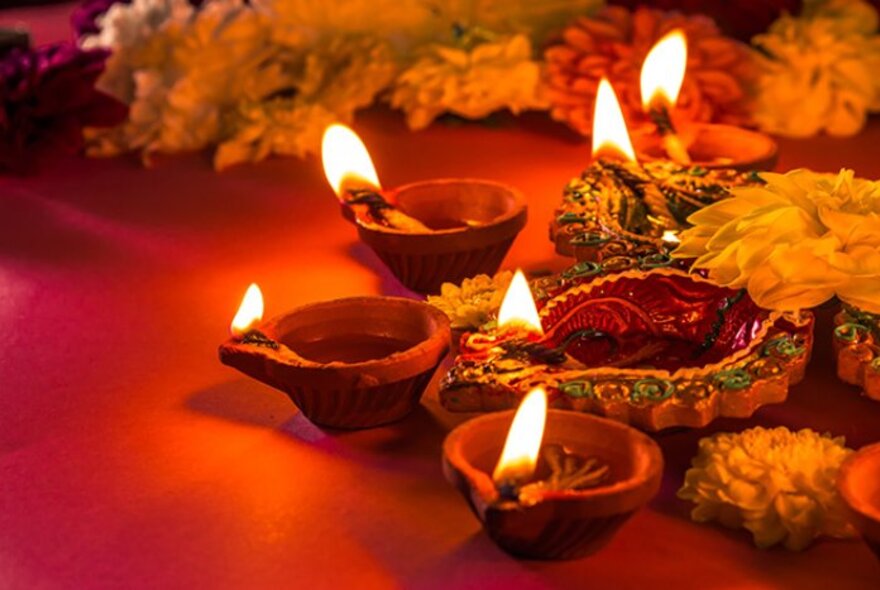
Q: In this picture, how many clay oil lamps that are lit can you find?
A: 6